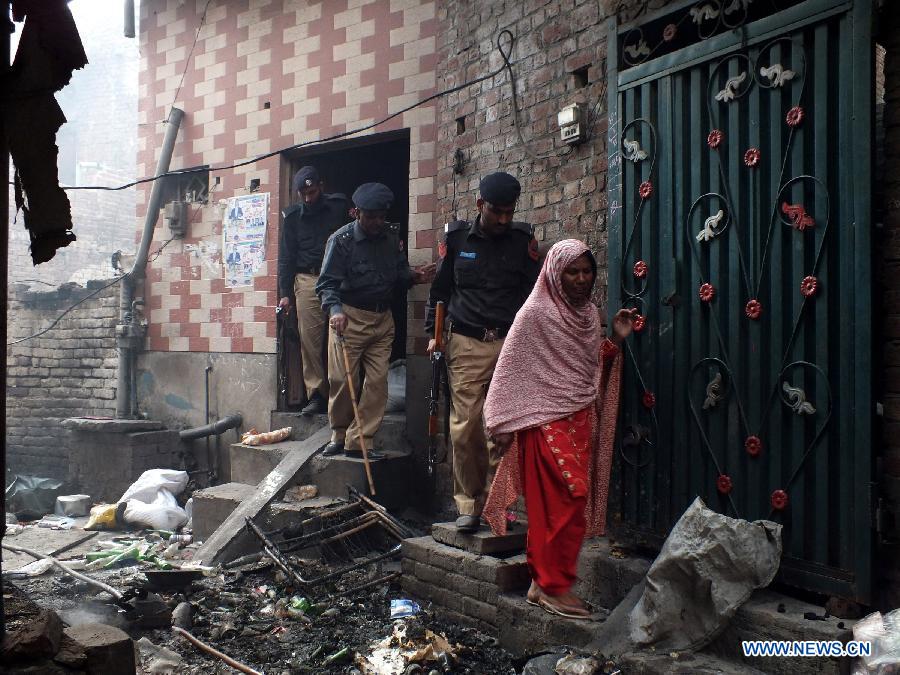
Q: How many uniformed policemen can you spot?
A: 3